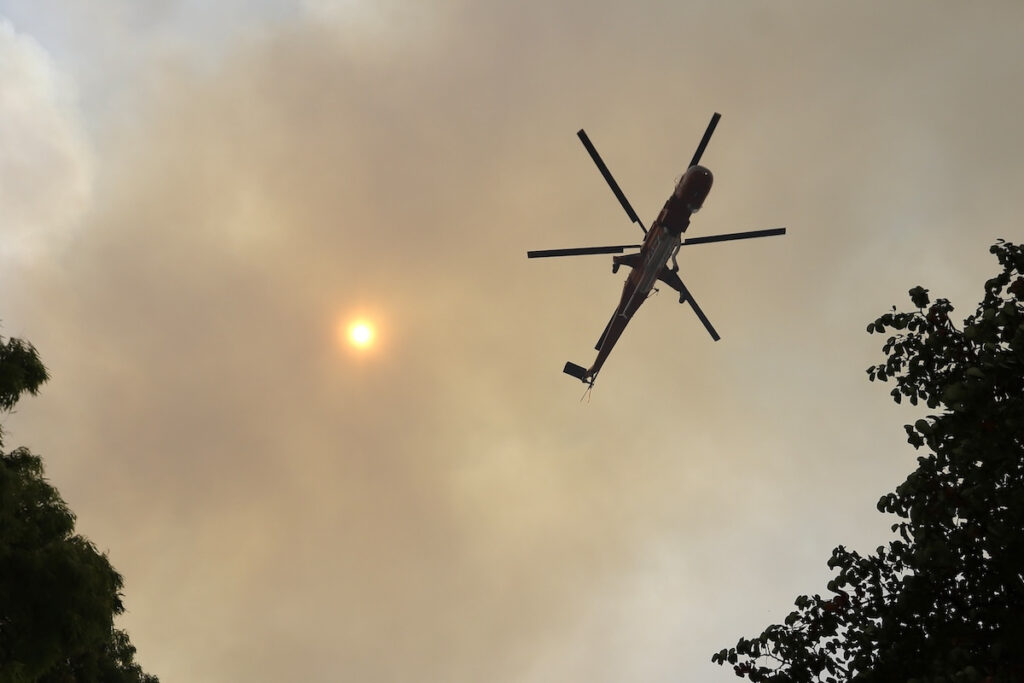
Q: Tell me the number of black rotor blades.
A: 6